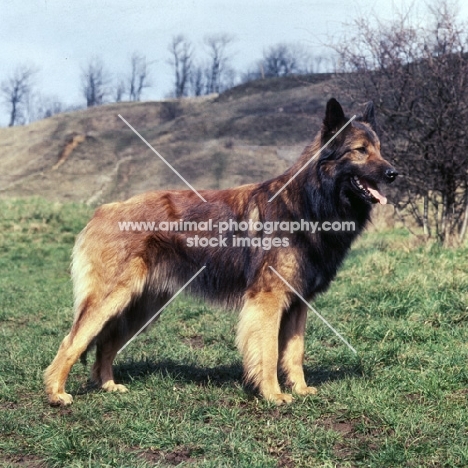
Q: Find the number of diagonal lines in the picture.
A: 4